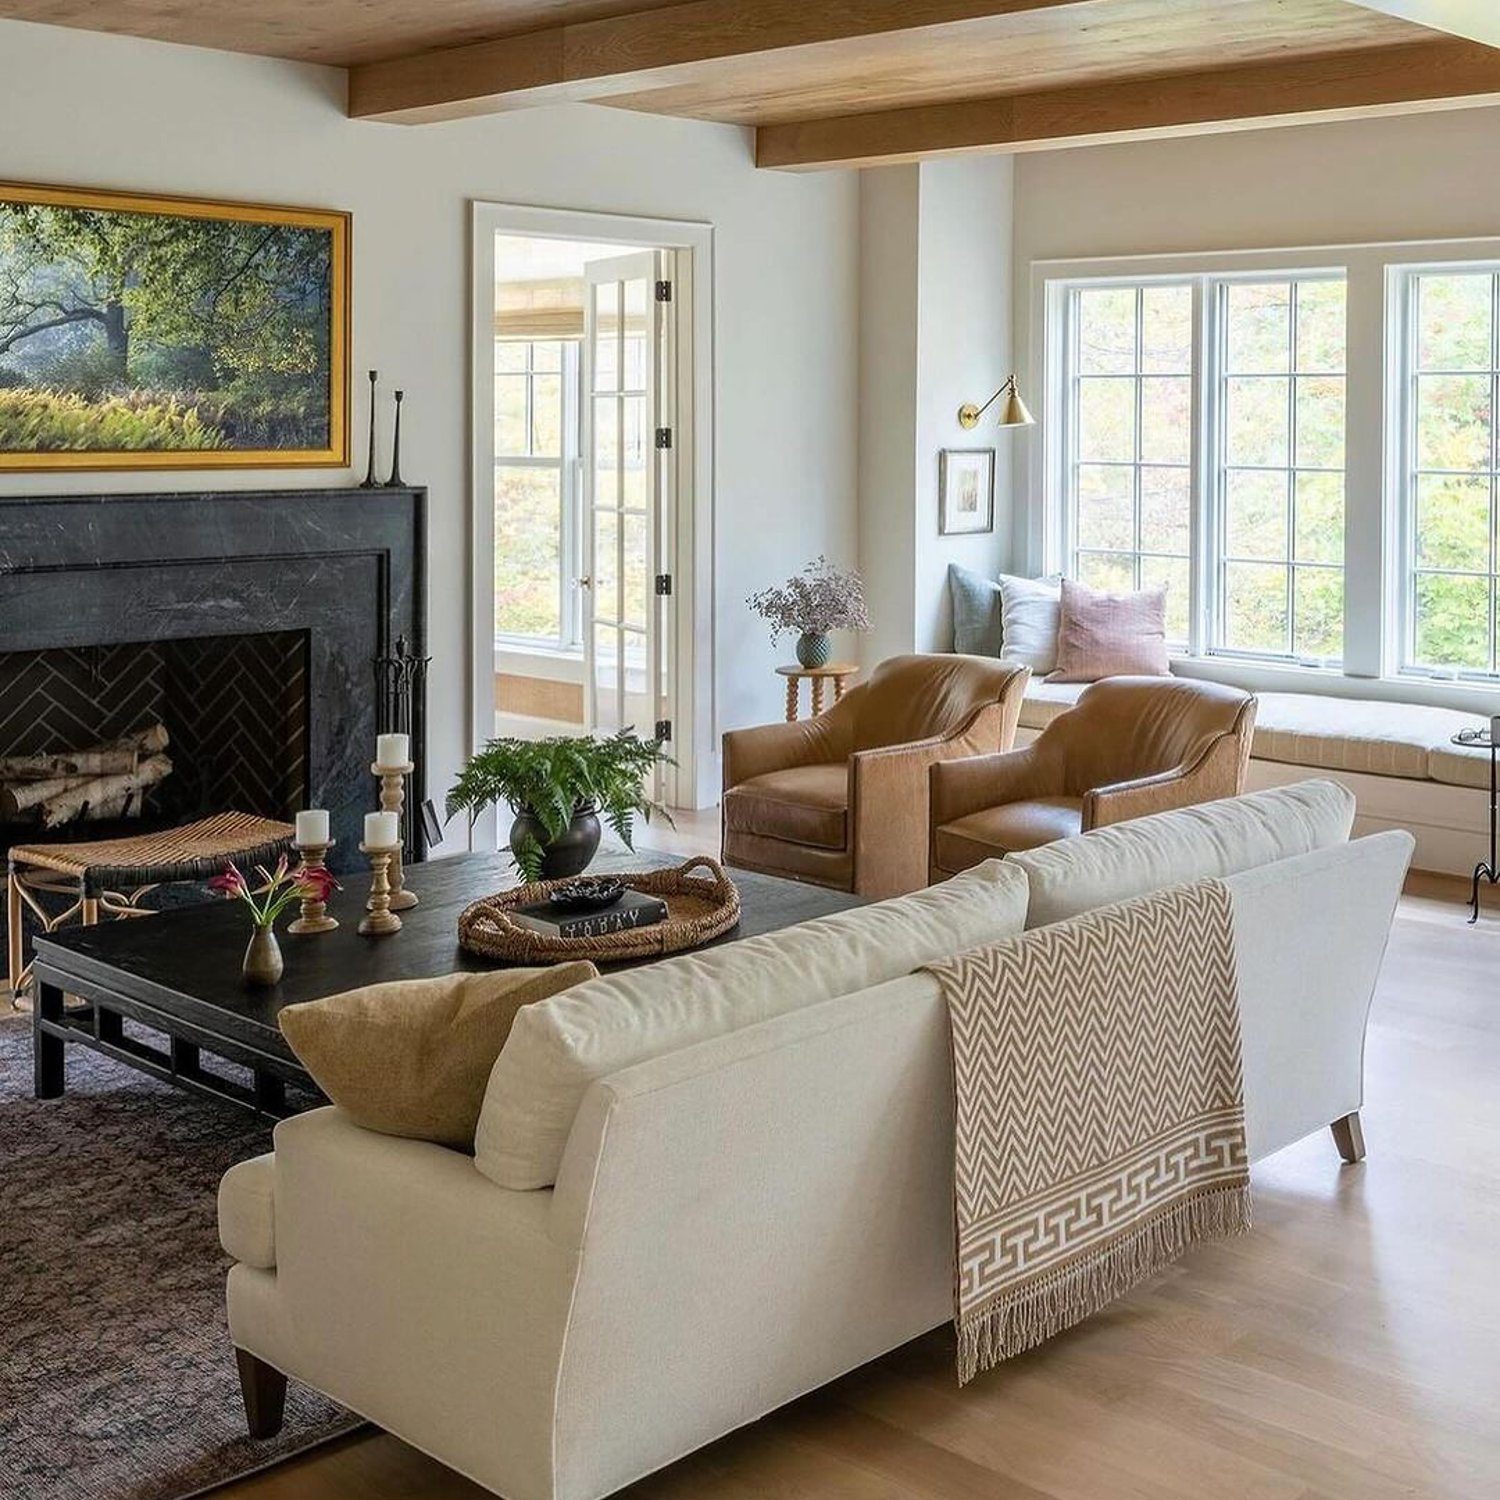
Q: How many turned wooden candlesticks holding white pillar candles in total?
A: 3